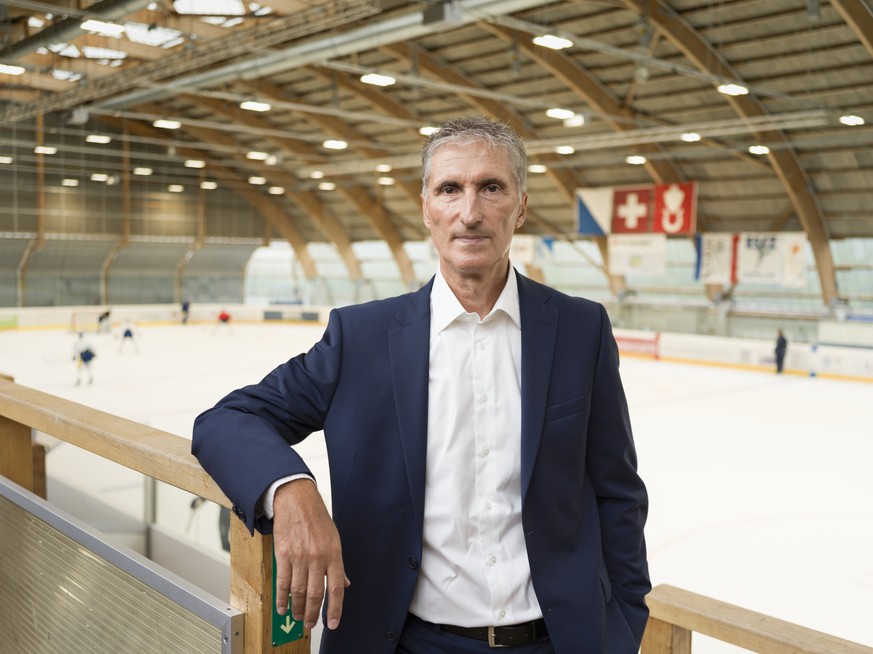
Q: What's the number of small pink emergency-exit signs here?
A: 0